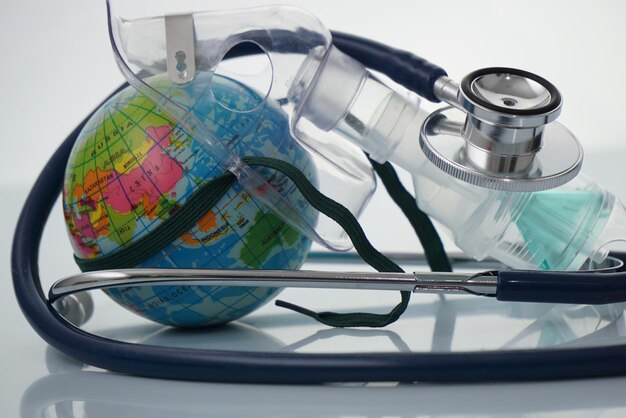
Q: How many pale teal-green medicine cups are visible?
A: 1